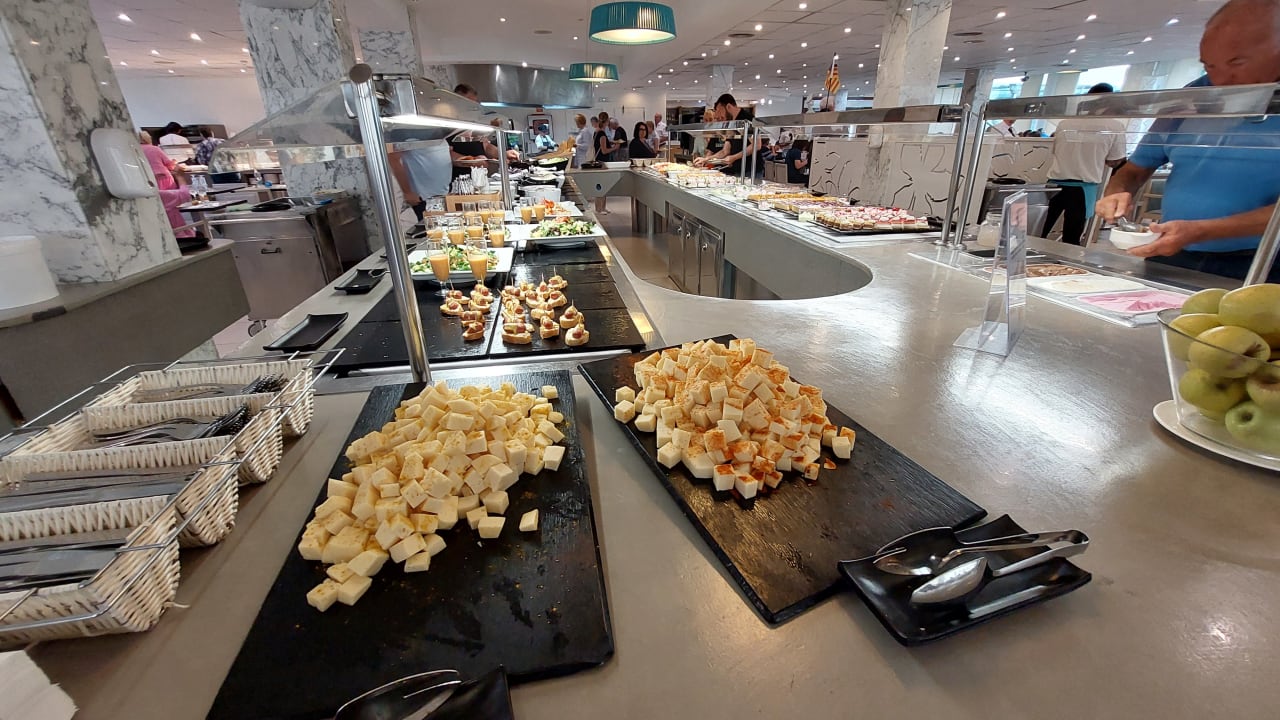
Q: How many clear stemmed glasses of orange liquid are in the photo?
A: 11